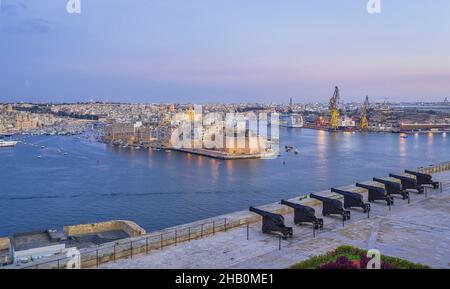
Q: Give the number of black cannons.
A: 8